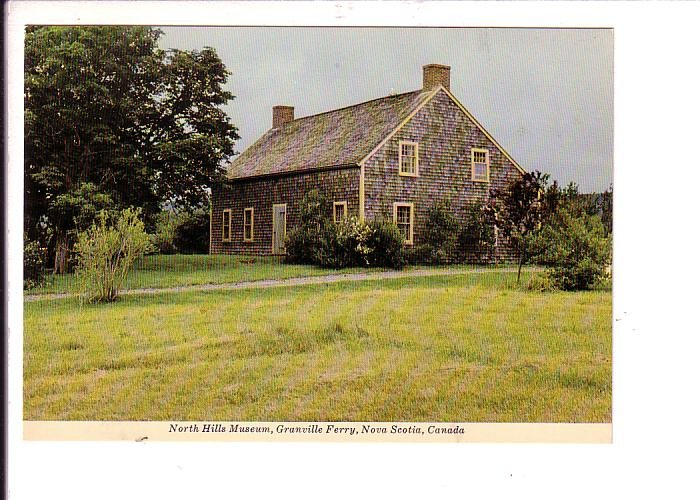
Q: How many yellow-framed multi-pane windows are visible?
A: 6